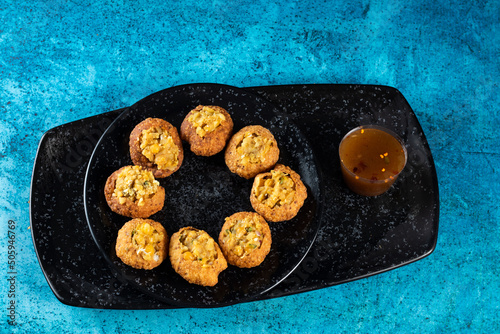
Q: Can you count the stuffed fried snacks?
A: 8